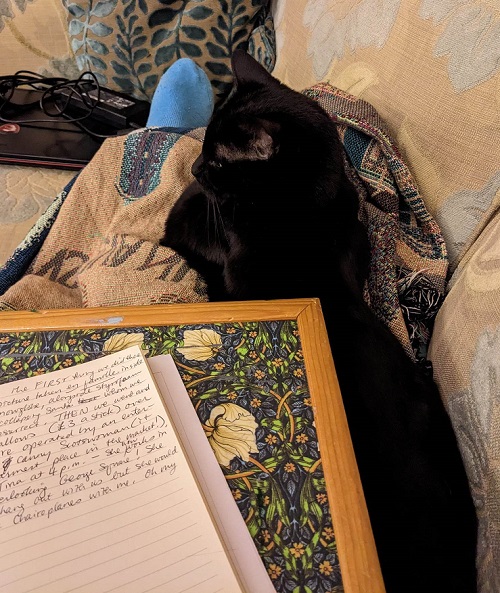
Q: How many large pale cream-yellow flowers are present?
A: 3